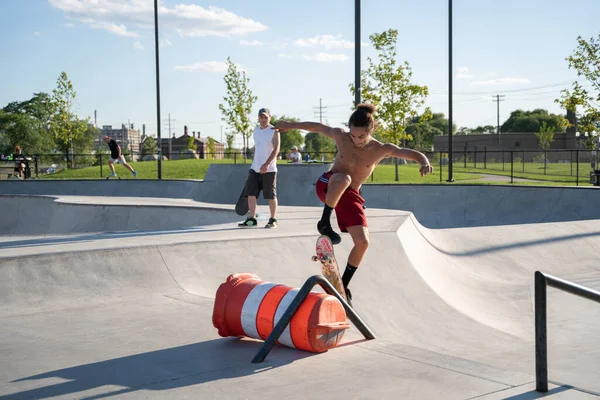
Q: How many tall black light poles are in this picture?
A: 3